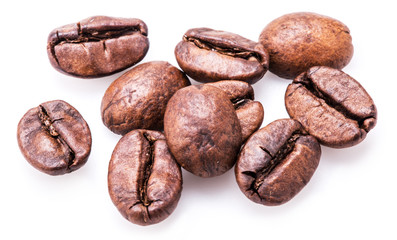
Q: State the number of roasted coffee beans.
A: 10